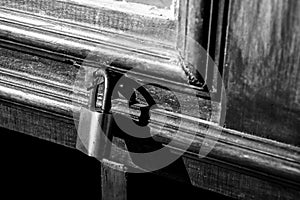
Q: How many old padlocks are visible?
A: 1